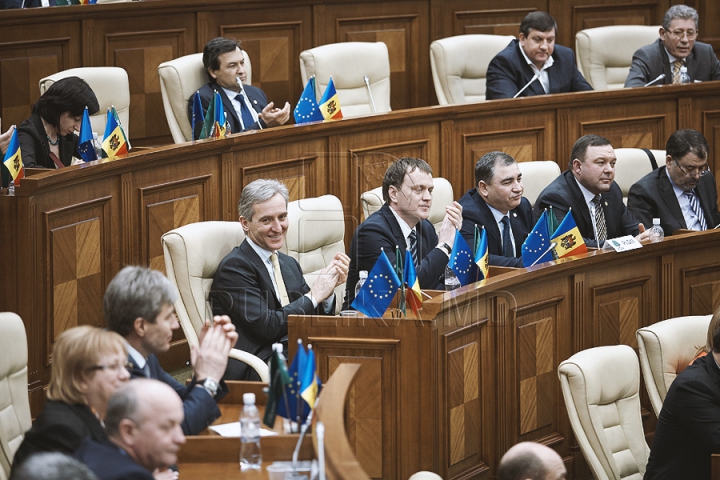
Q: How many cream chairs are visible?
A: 13